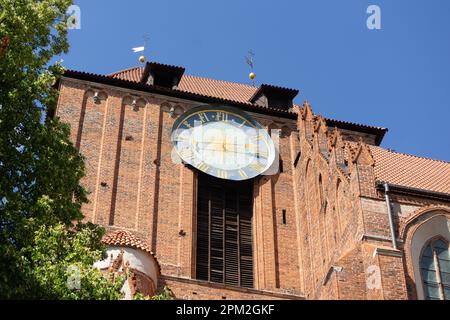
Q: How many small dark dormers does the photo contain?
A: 2